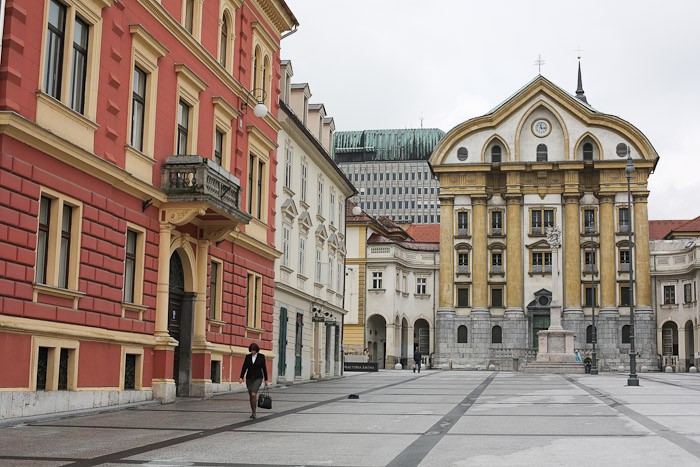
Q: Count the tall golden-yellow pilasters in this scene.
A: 6